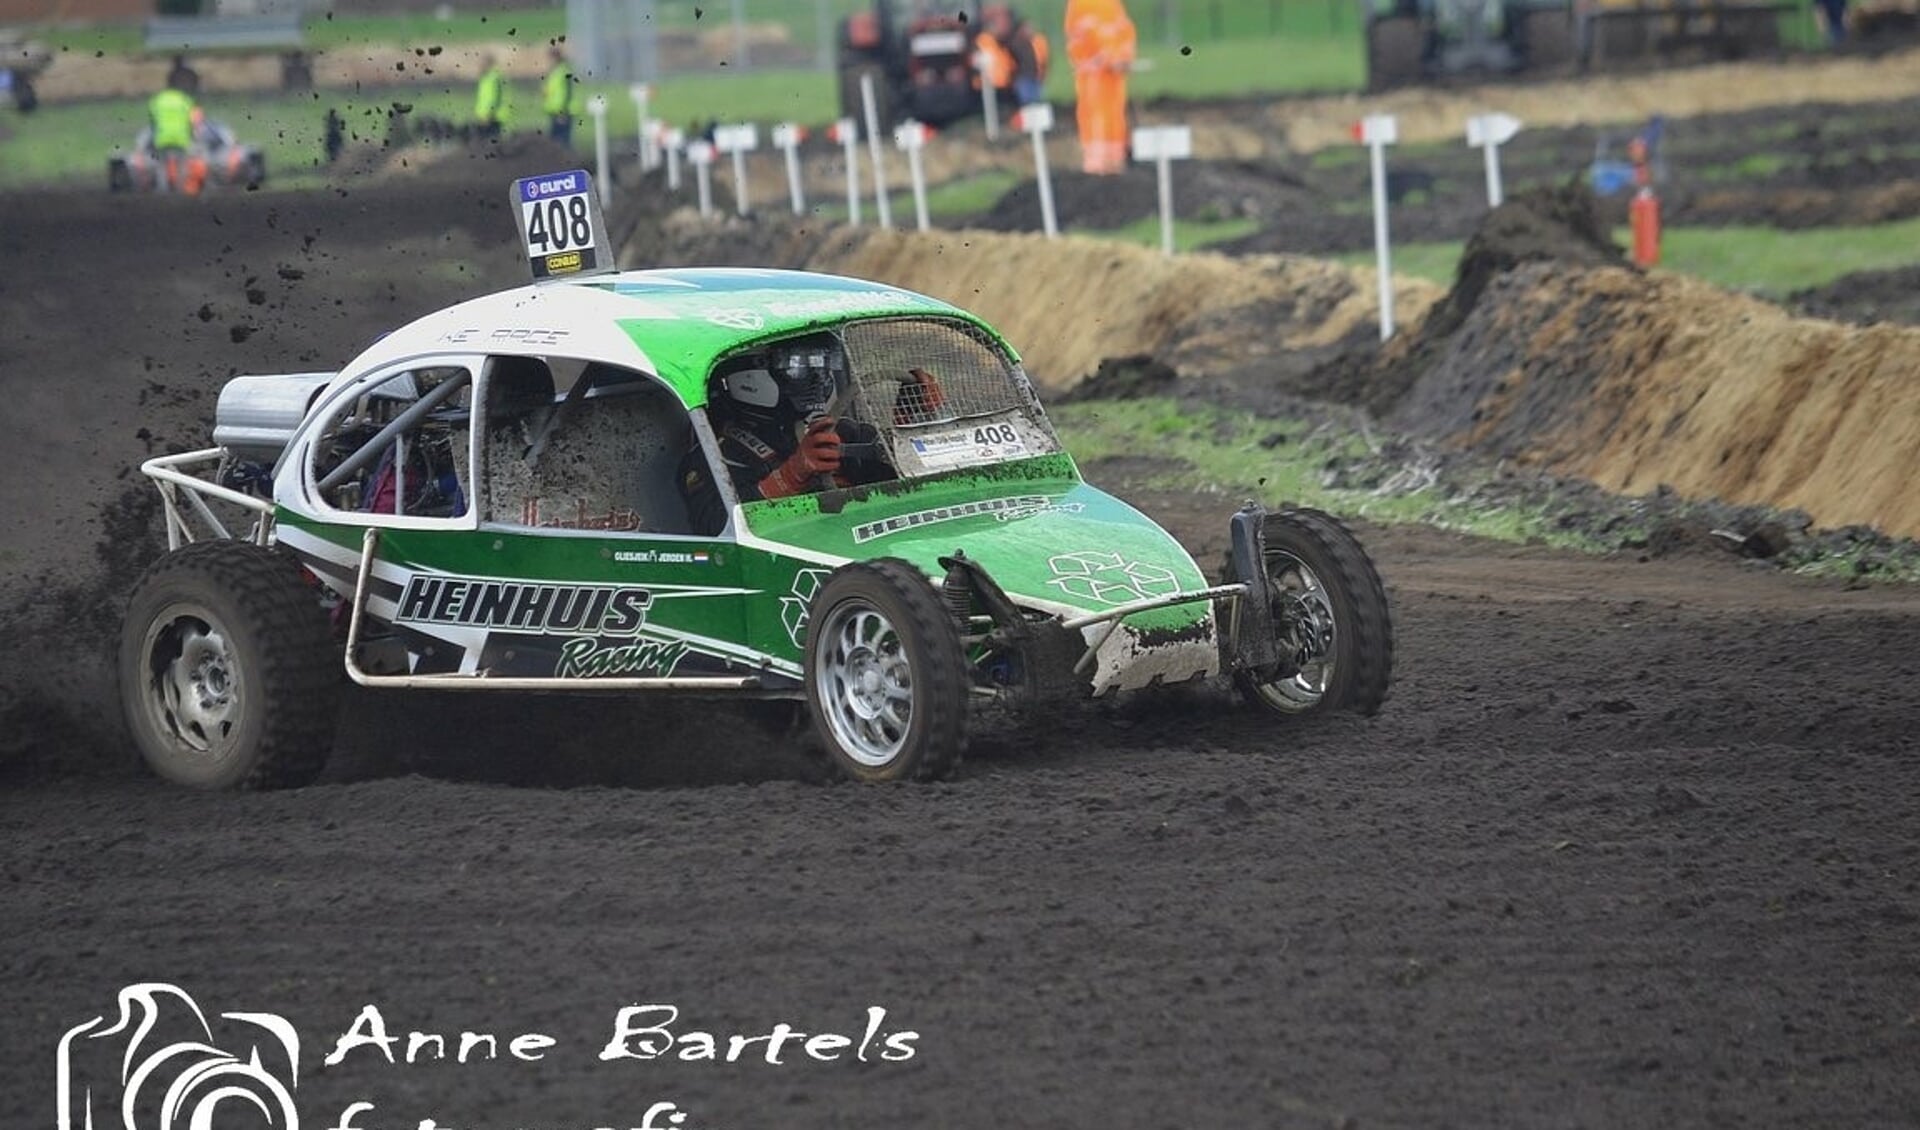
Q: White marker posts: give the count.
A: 15